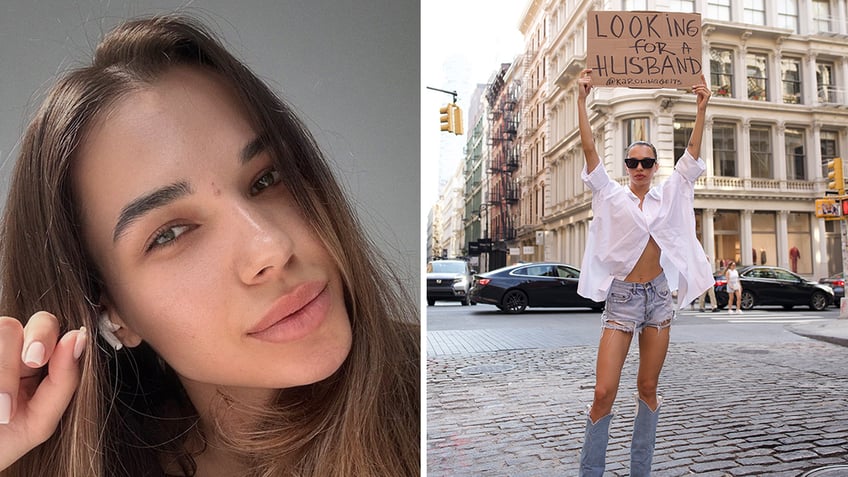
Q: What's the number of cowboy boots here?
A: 2